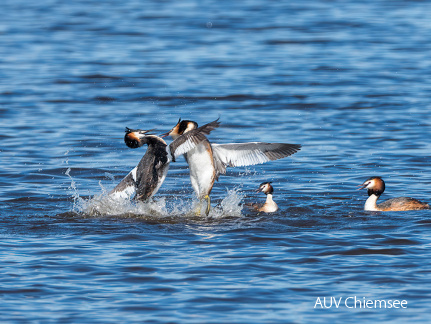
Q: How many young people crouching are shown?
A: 0